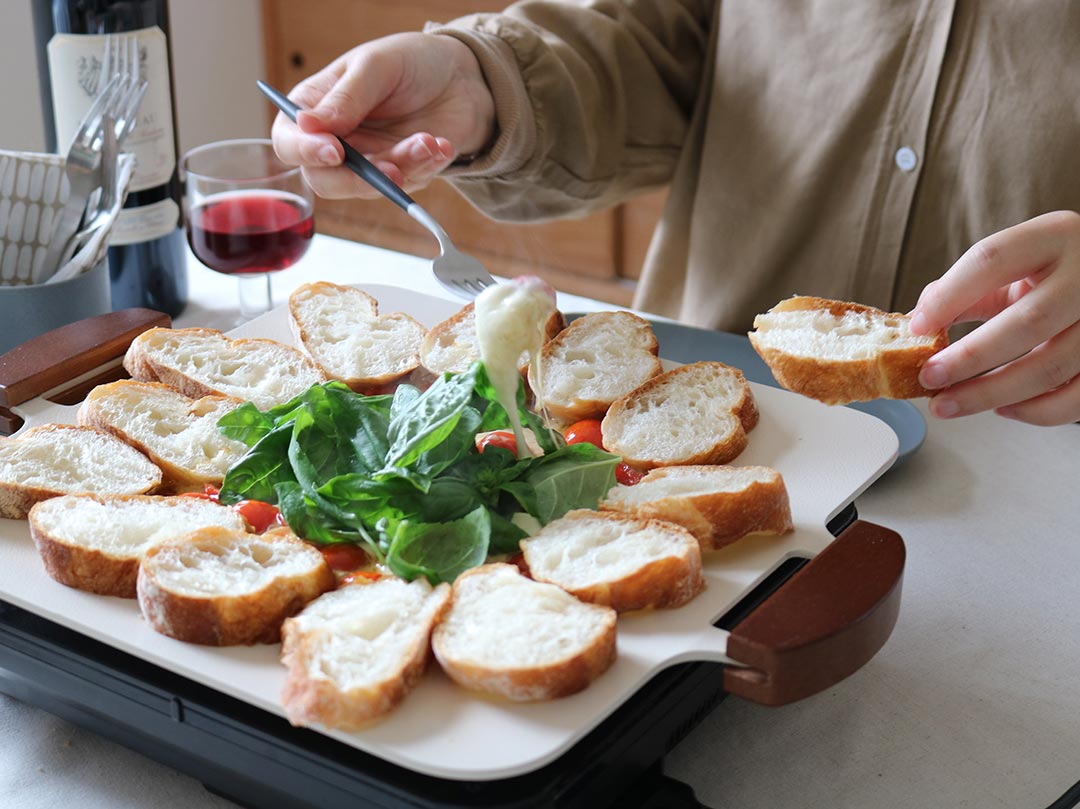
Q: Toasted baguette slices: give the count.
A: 14